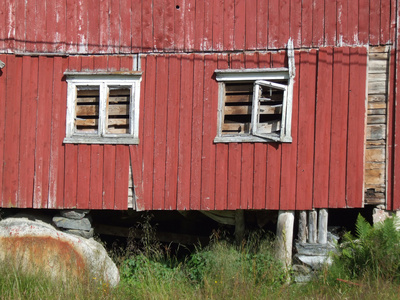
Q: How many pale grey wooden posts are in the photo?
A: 4